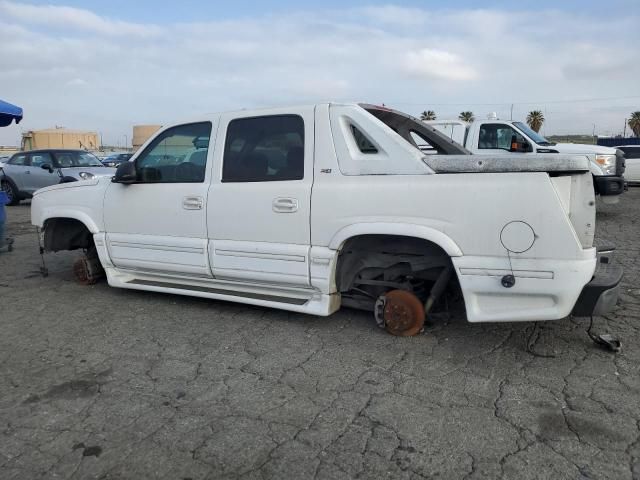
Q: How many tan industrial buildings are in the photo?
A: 2